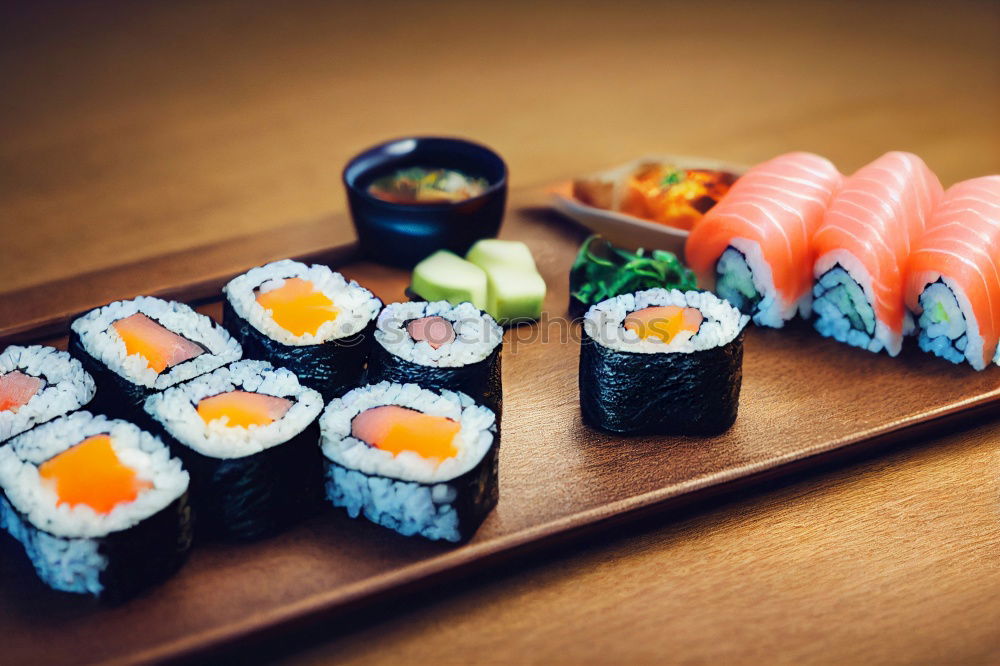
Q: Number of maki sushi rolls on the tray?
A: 8